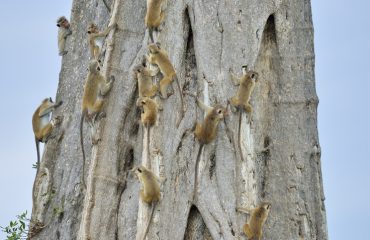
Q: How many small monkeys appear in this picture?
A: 12